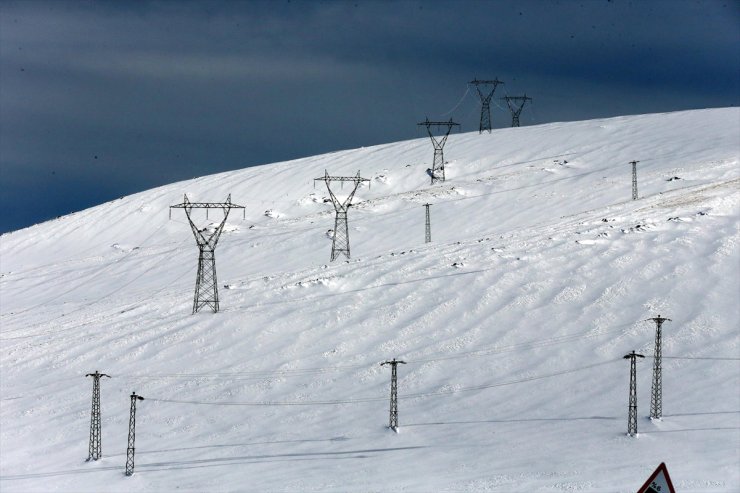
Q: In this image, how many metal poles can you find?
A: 12